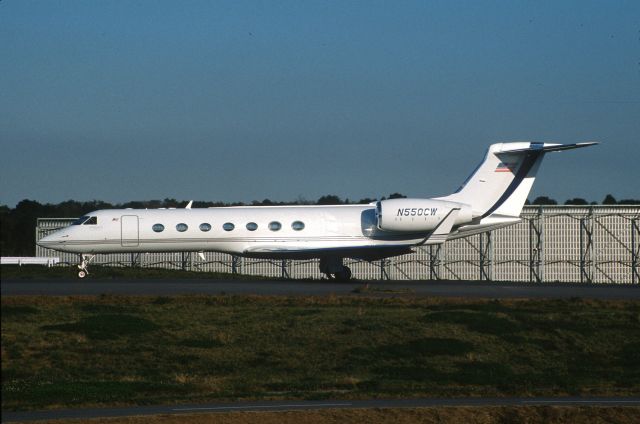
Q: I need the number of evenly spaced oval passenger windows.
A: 7